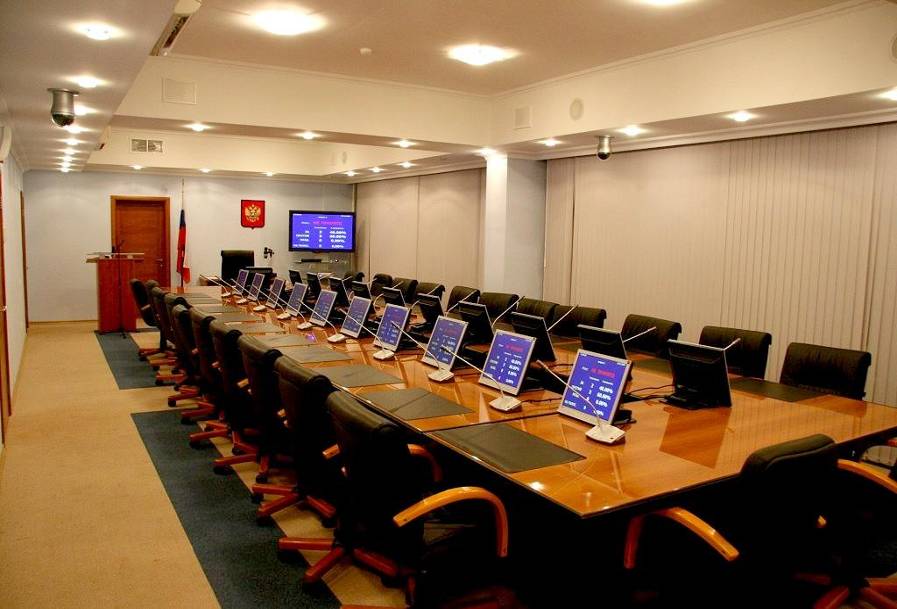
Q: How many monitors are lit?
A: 11